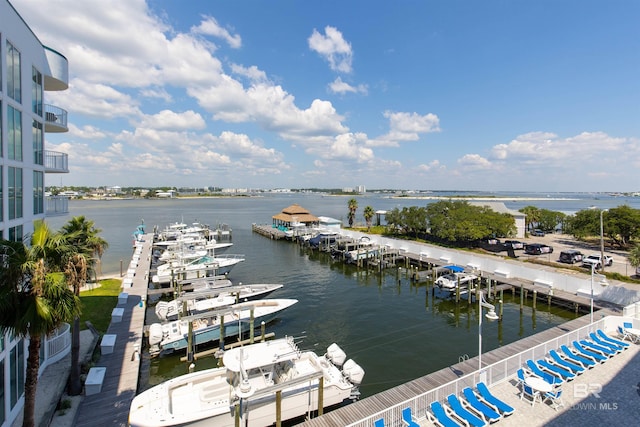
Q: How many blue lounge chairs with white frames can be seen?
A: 14